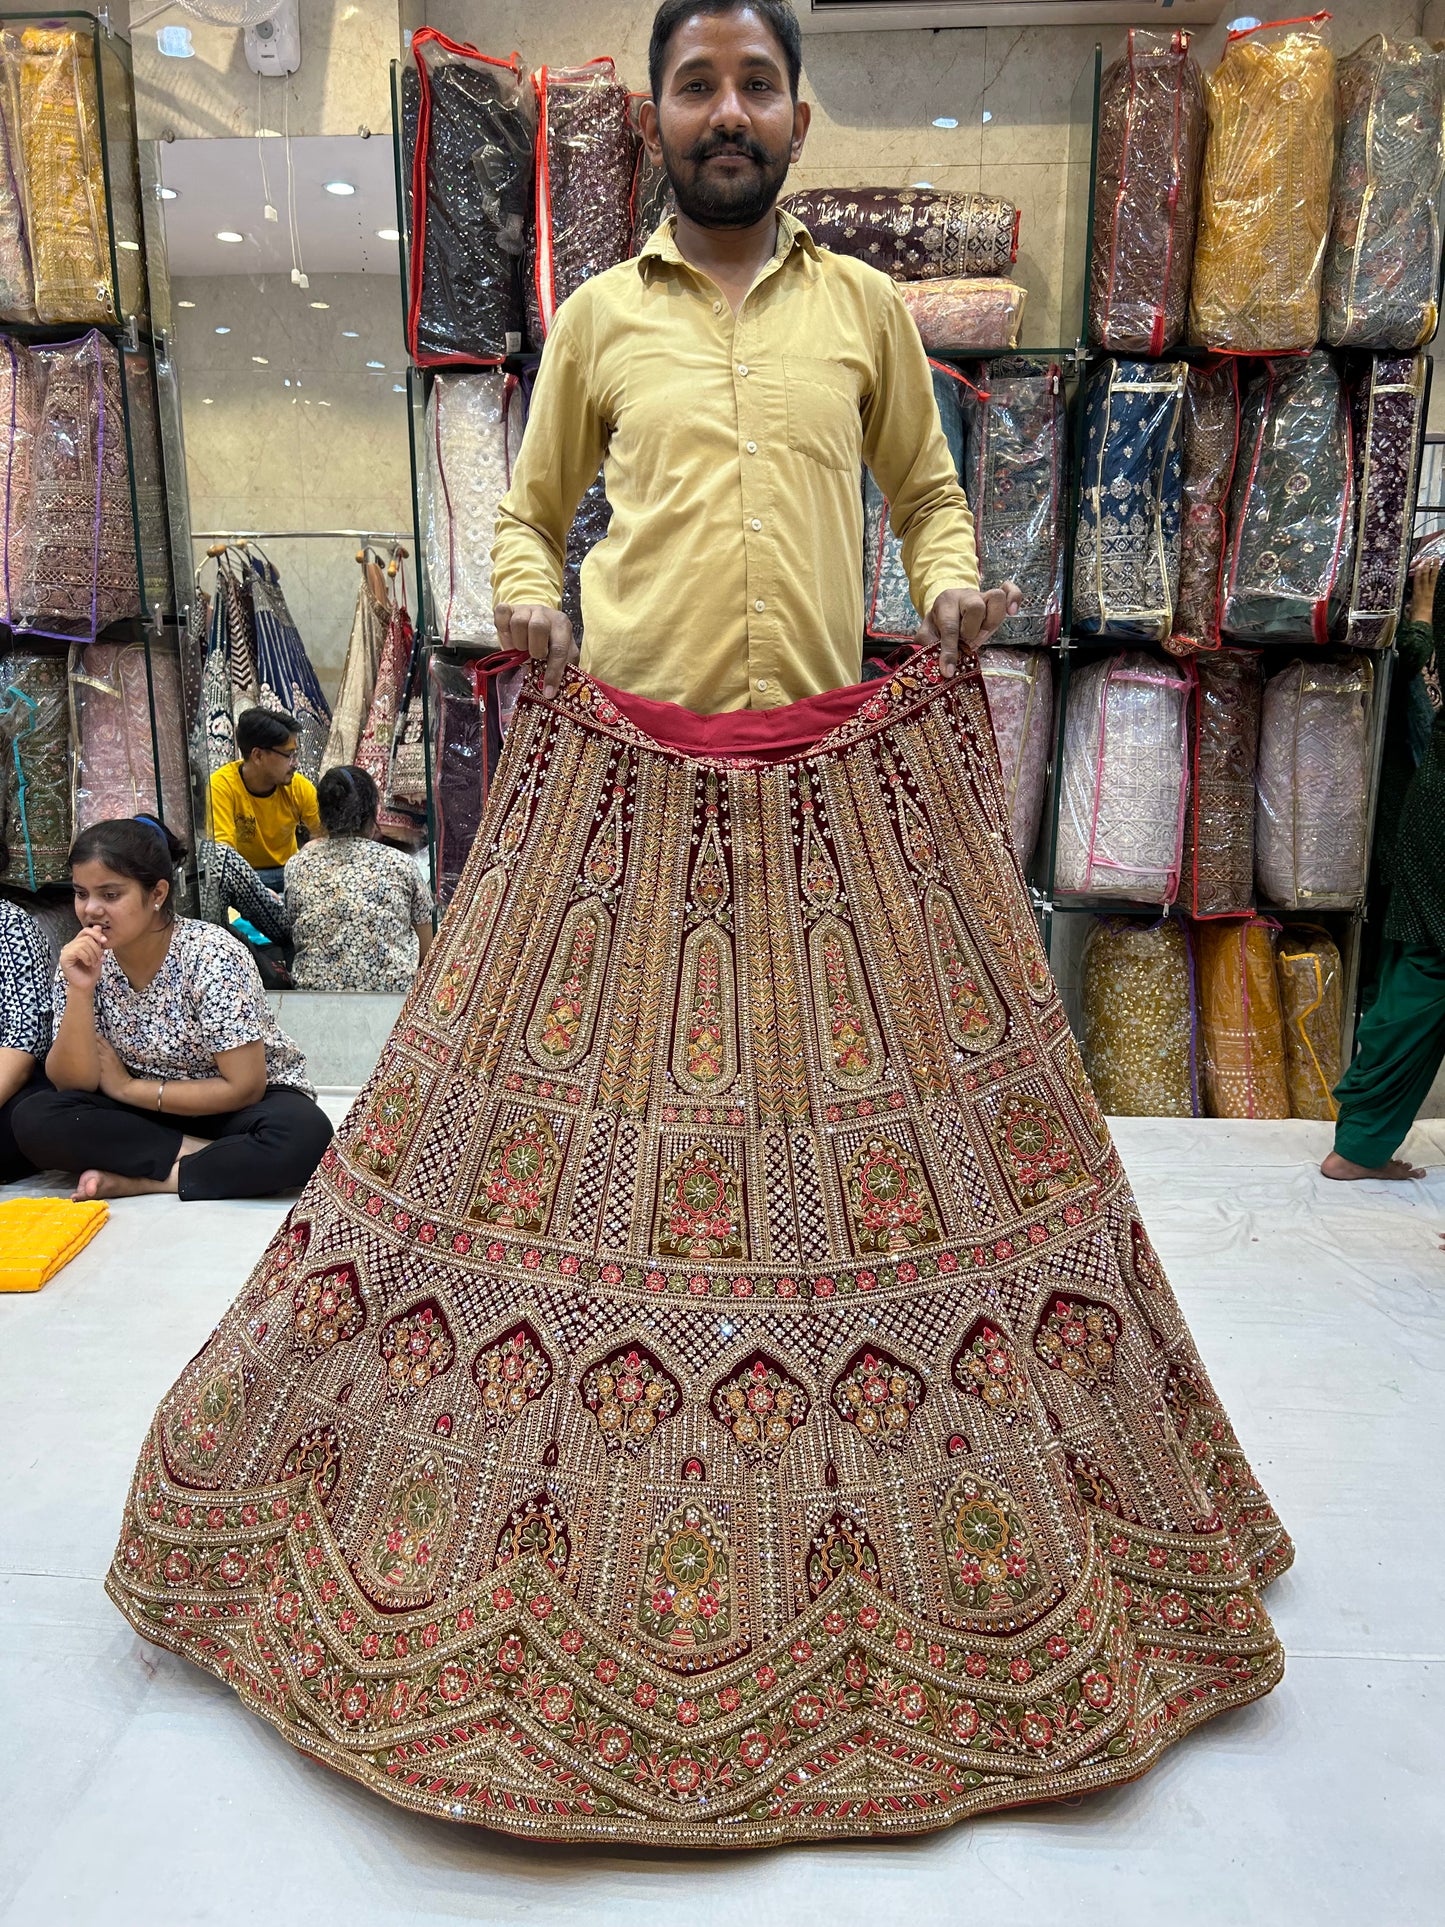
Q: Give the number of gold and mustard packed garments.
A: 5